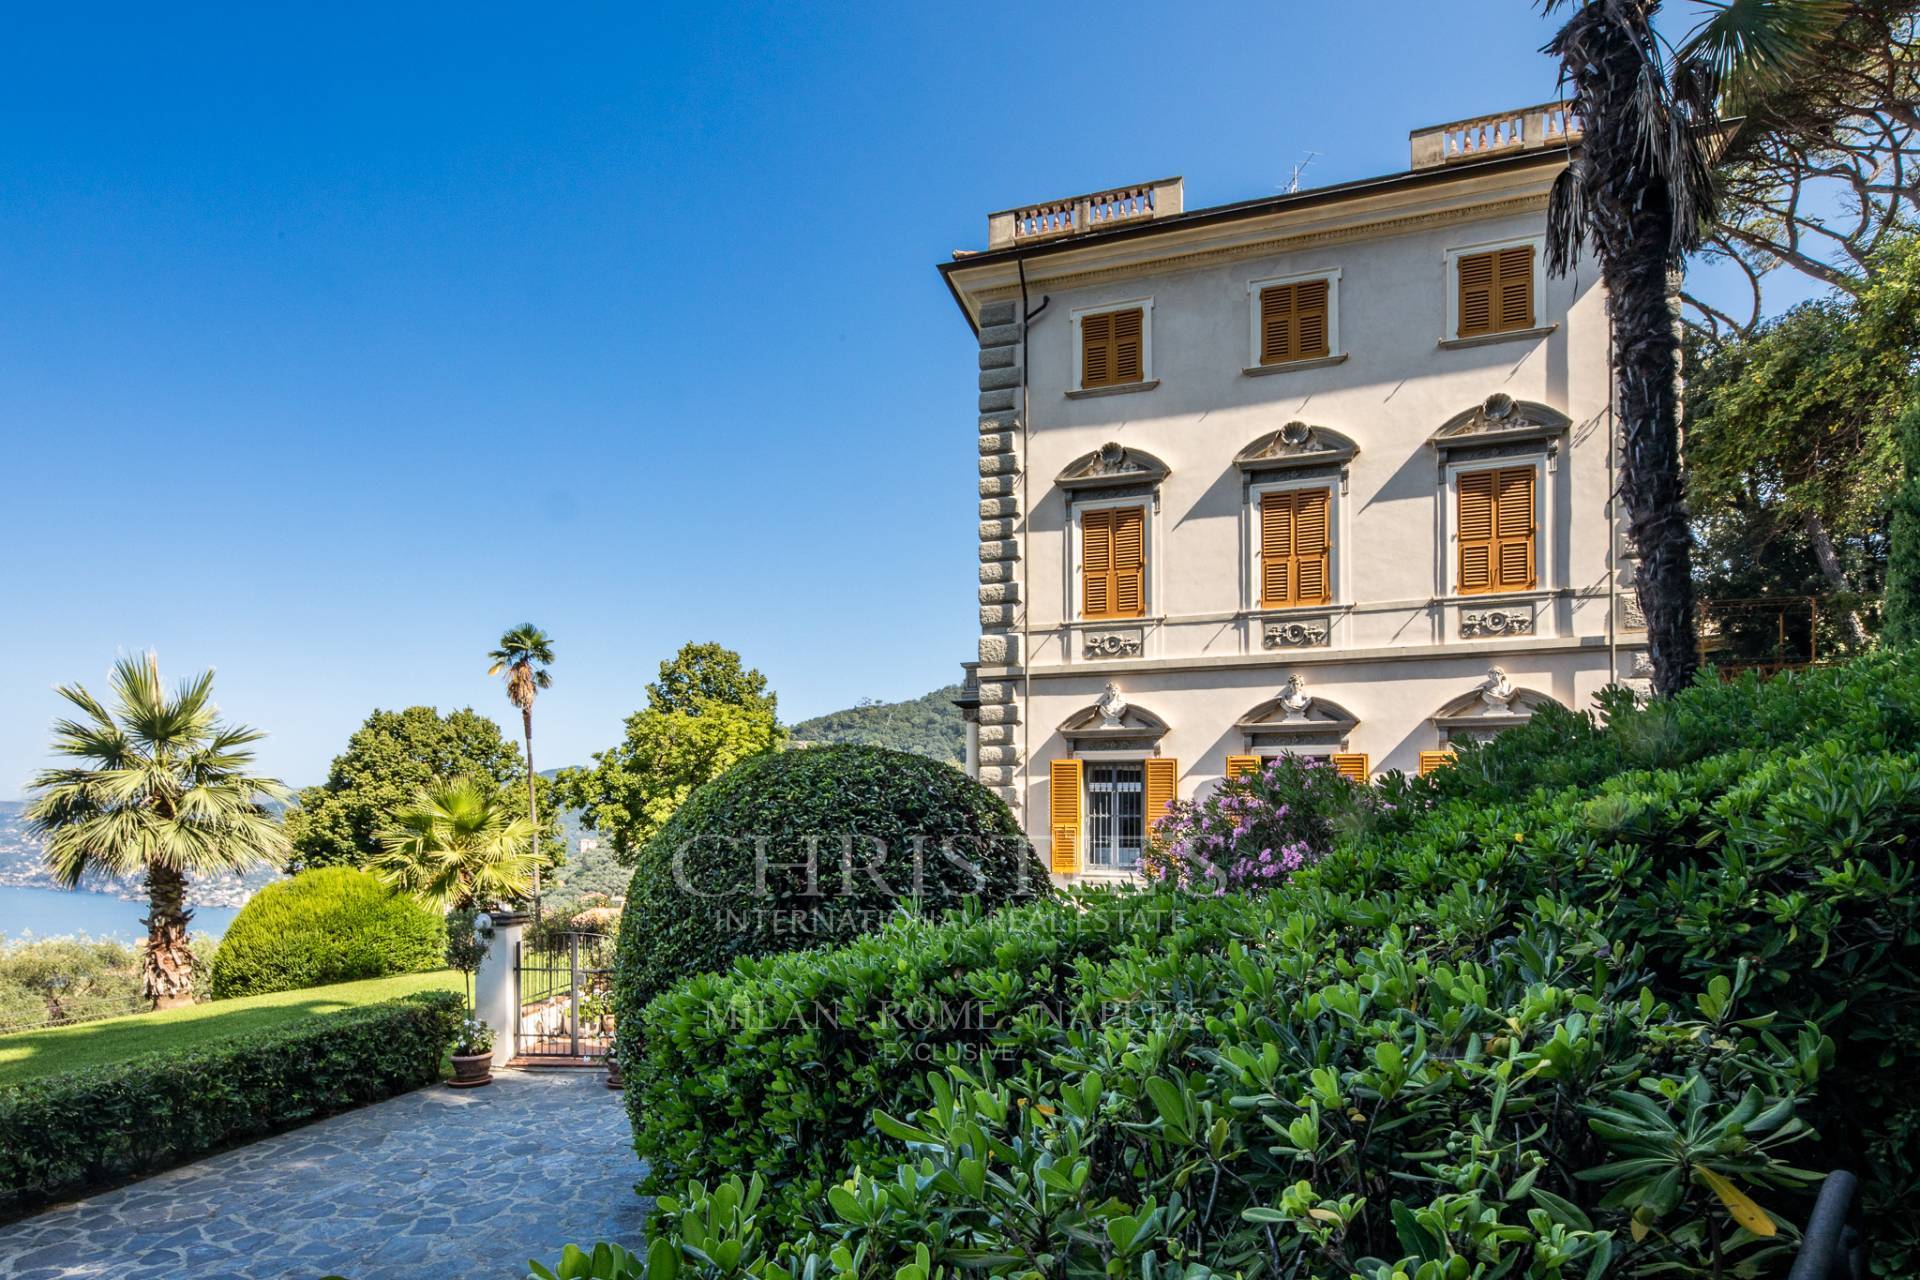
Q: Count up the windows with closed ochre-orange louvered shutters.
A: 6